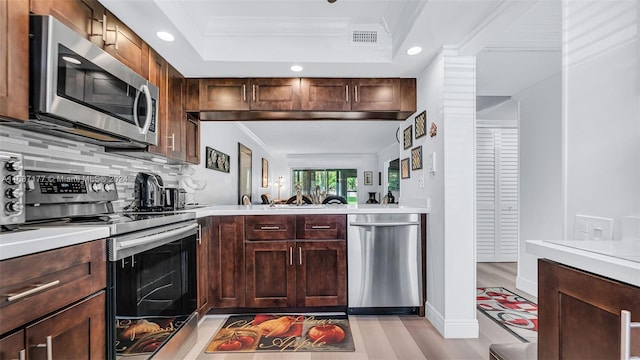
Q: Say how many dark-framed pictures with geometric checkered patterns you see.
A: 4